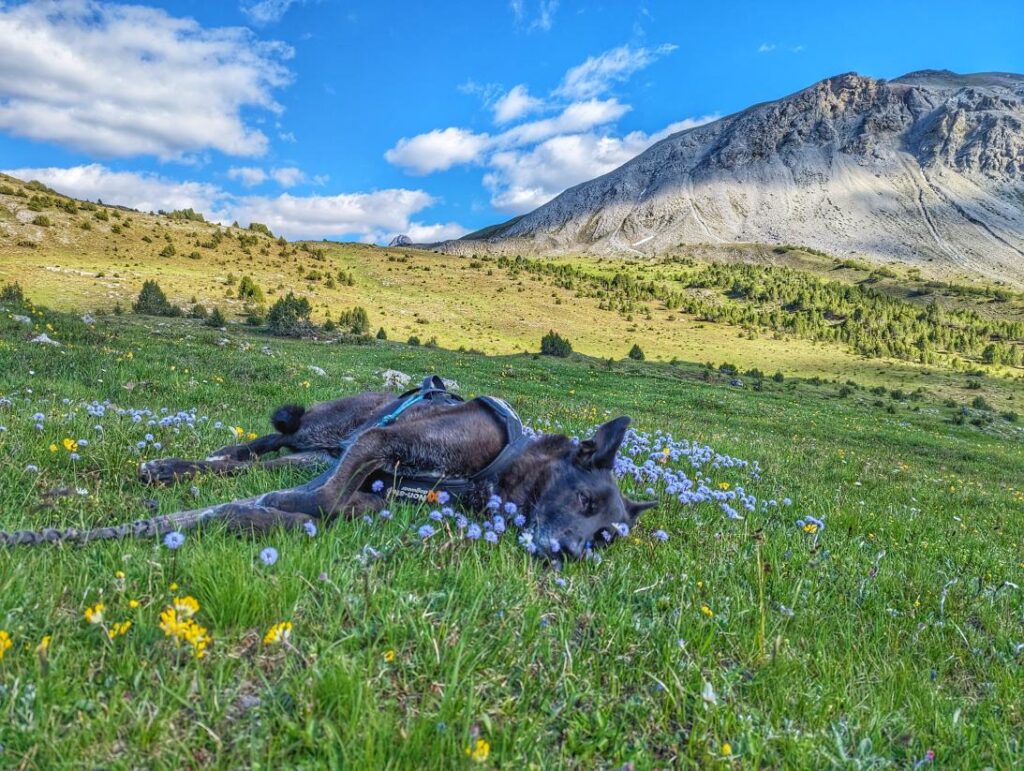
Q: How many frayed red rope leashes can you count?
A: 0